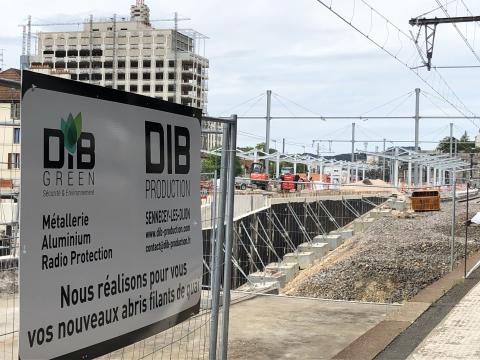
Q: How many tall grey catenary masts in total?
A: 4